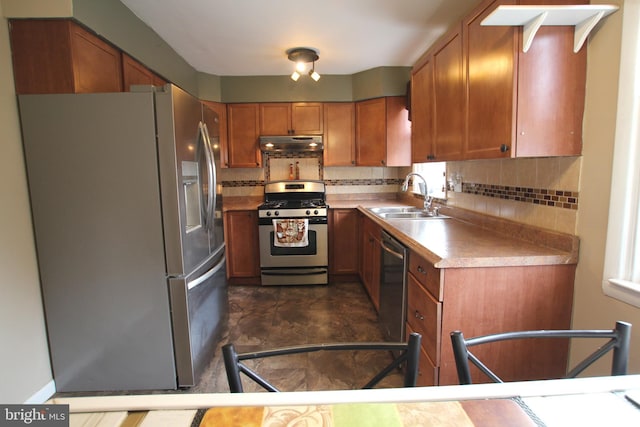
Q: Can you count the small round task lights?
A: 2